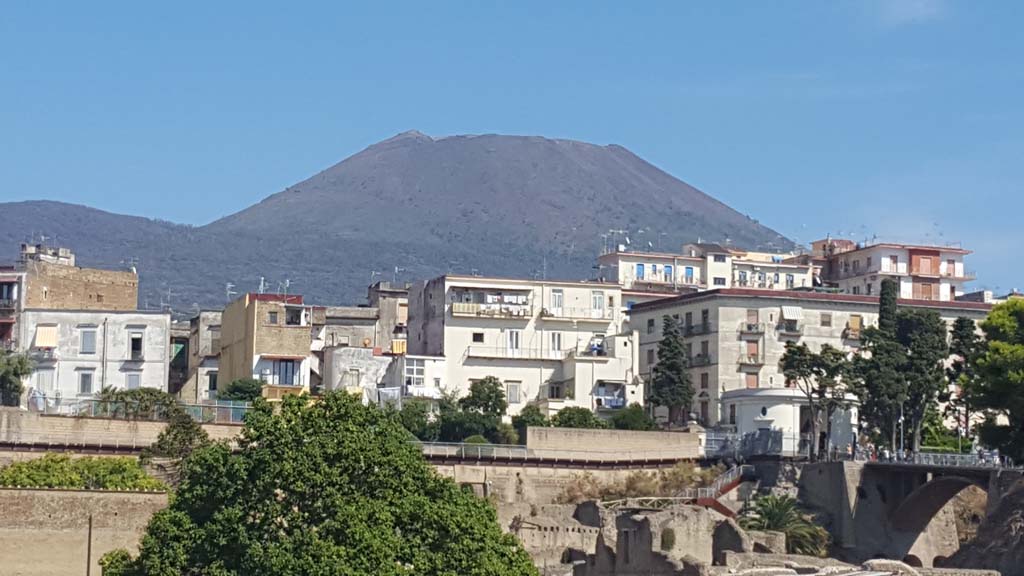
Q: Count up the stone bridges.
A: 1